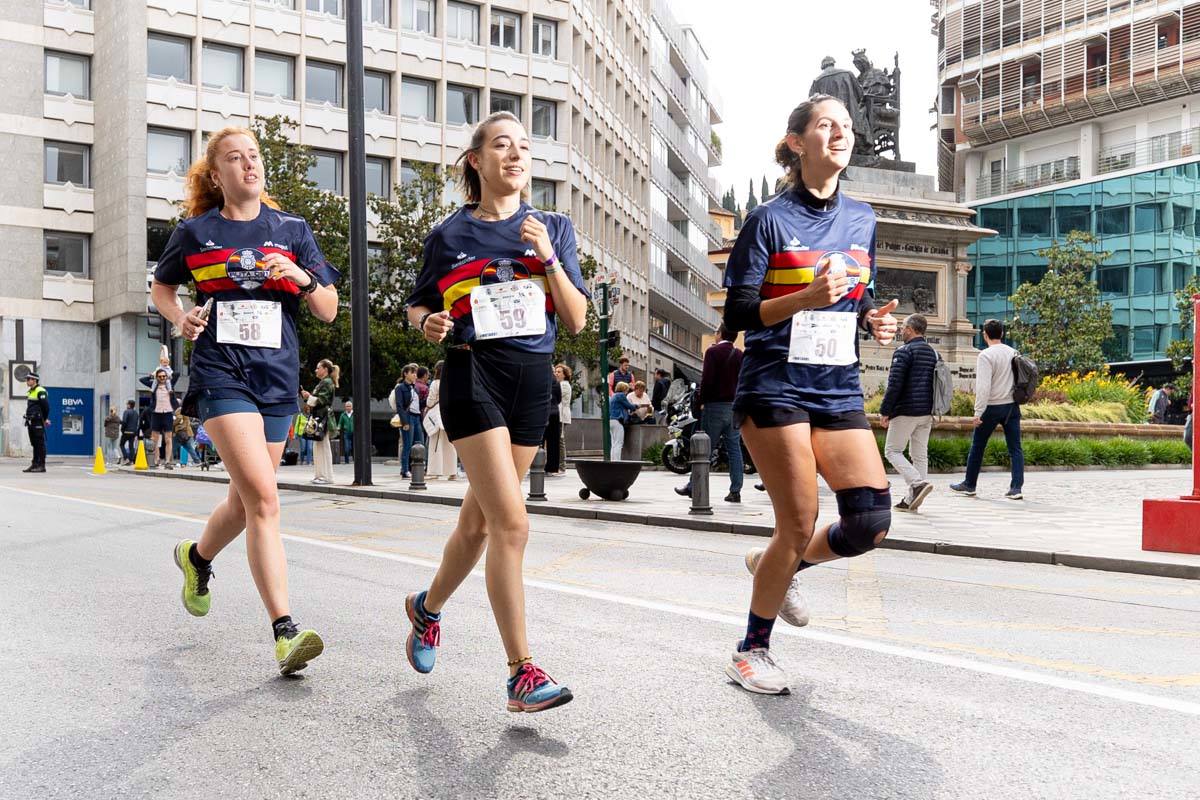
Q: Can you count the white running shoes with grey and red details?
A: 2